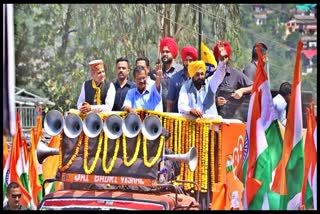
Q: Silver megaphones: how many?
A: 8